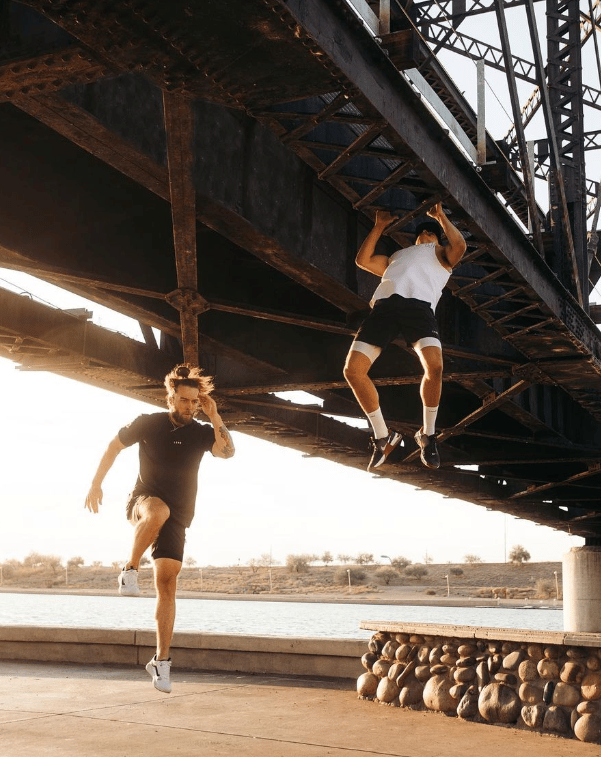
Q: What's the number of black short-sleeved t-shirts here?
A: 1